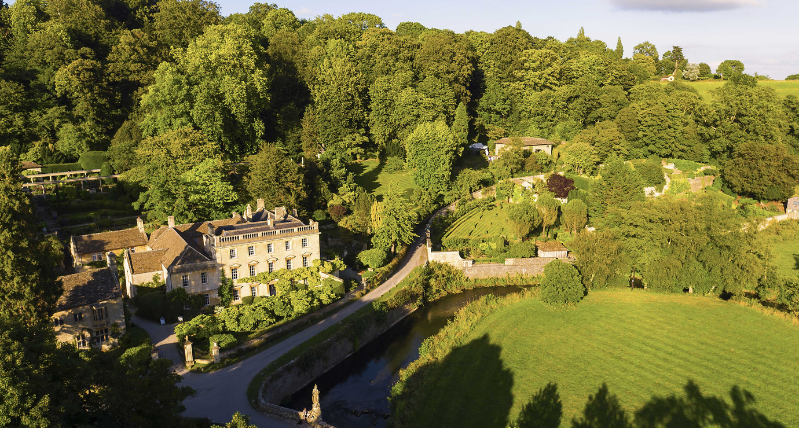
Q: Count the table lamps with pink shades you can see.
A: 0